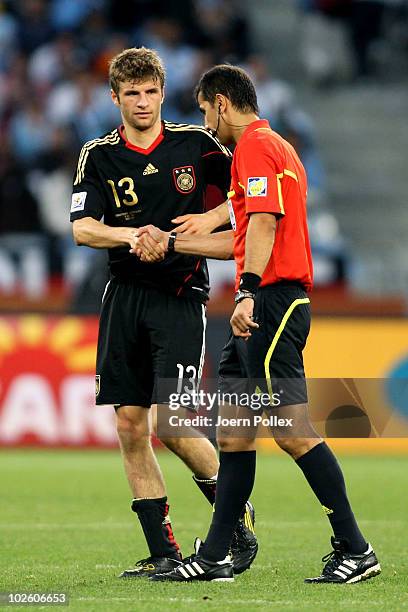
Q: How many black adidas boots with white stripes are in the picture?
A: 2